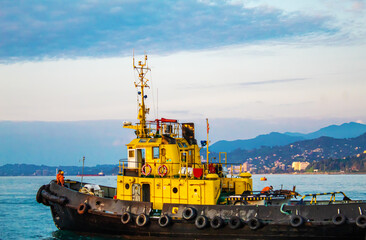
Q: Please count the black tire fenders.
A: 12